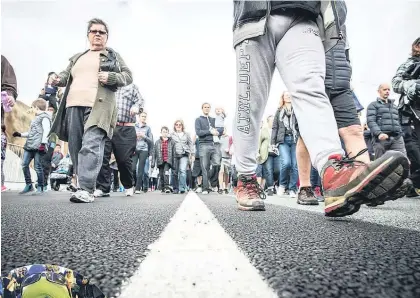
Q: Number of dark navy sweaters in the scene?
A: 1